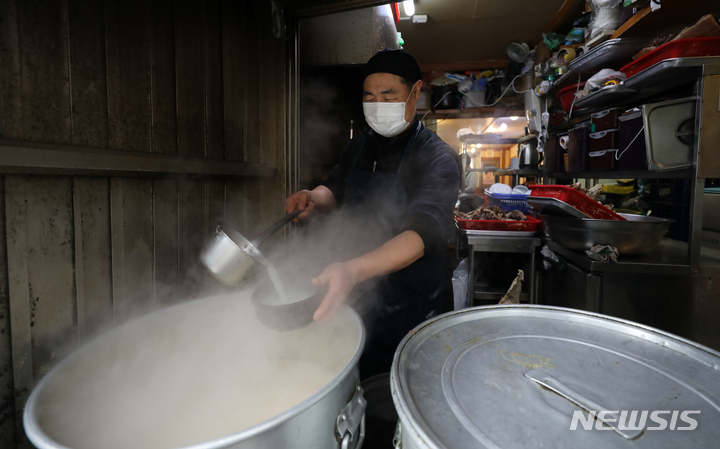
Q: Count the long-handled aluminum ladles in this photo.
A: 1